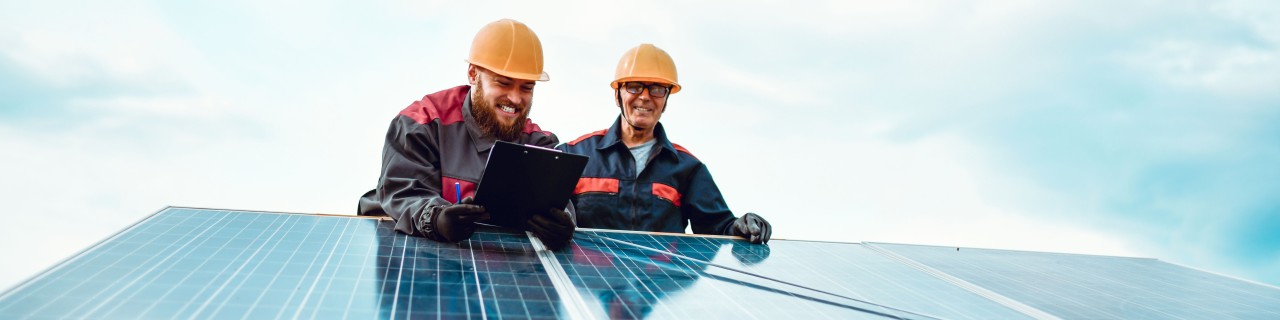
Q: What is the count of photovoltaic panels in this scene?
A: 3